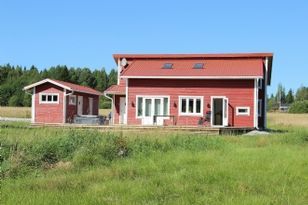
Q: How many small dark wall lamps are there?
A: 3